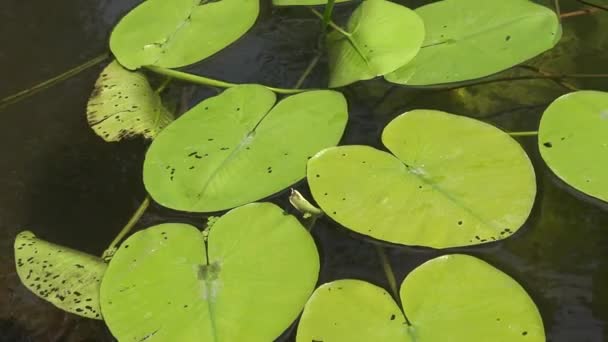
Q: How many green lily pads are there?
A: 11